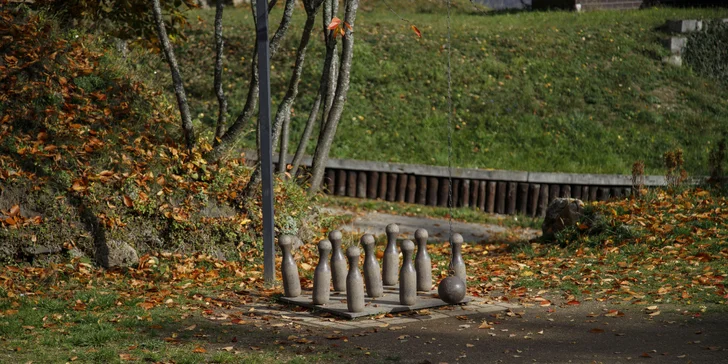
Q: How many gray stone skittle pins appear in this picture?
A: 9